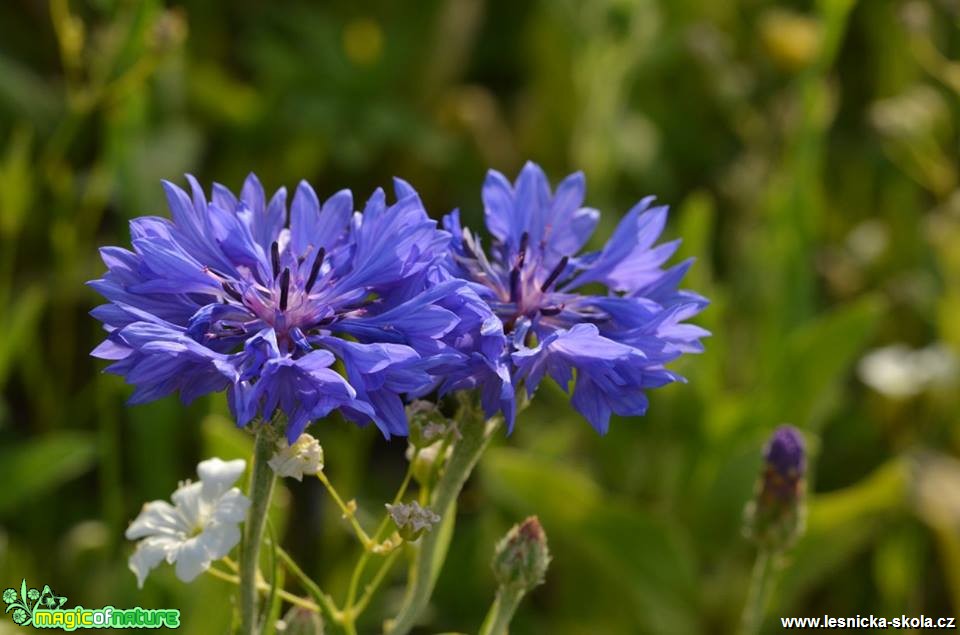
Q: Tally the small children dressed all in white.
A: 0